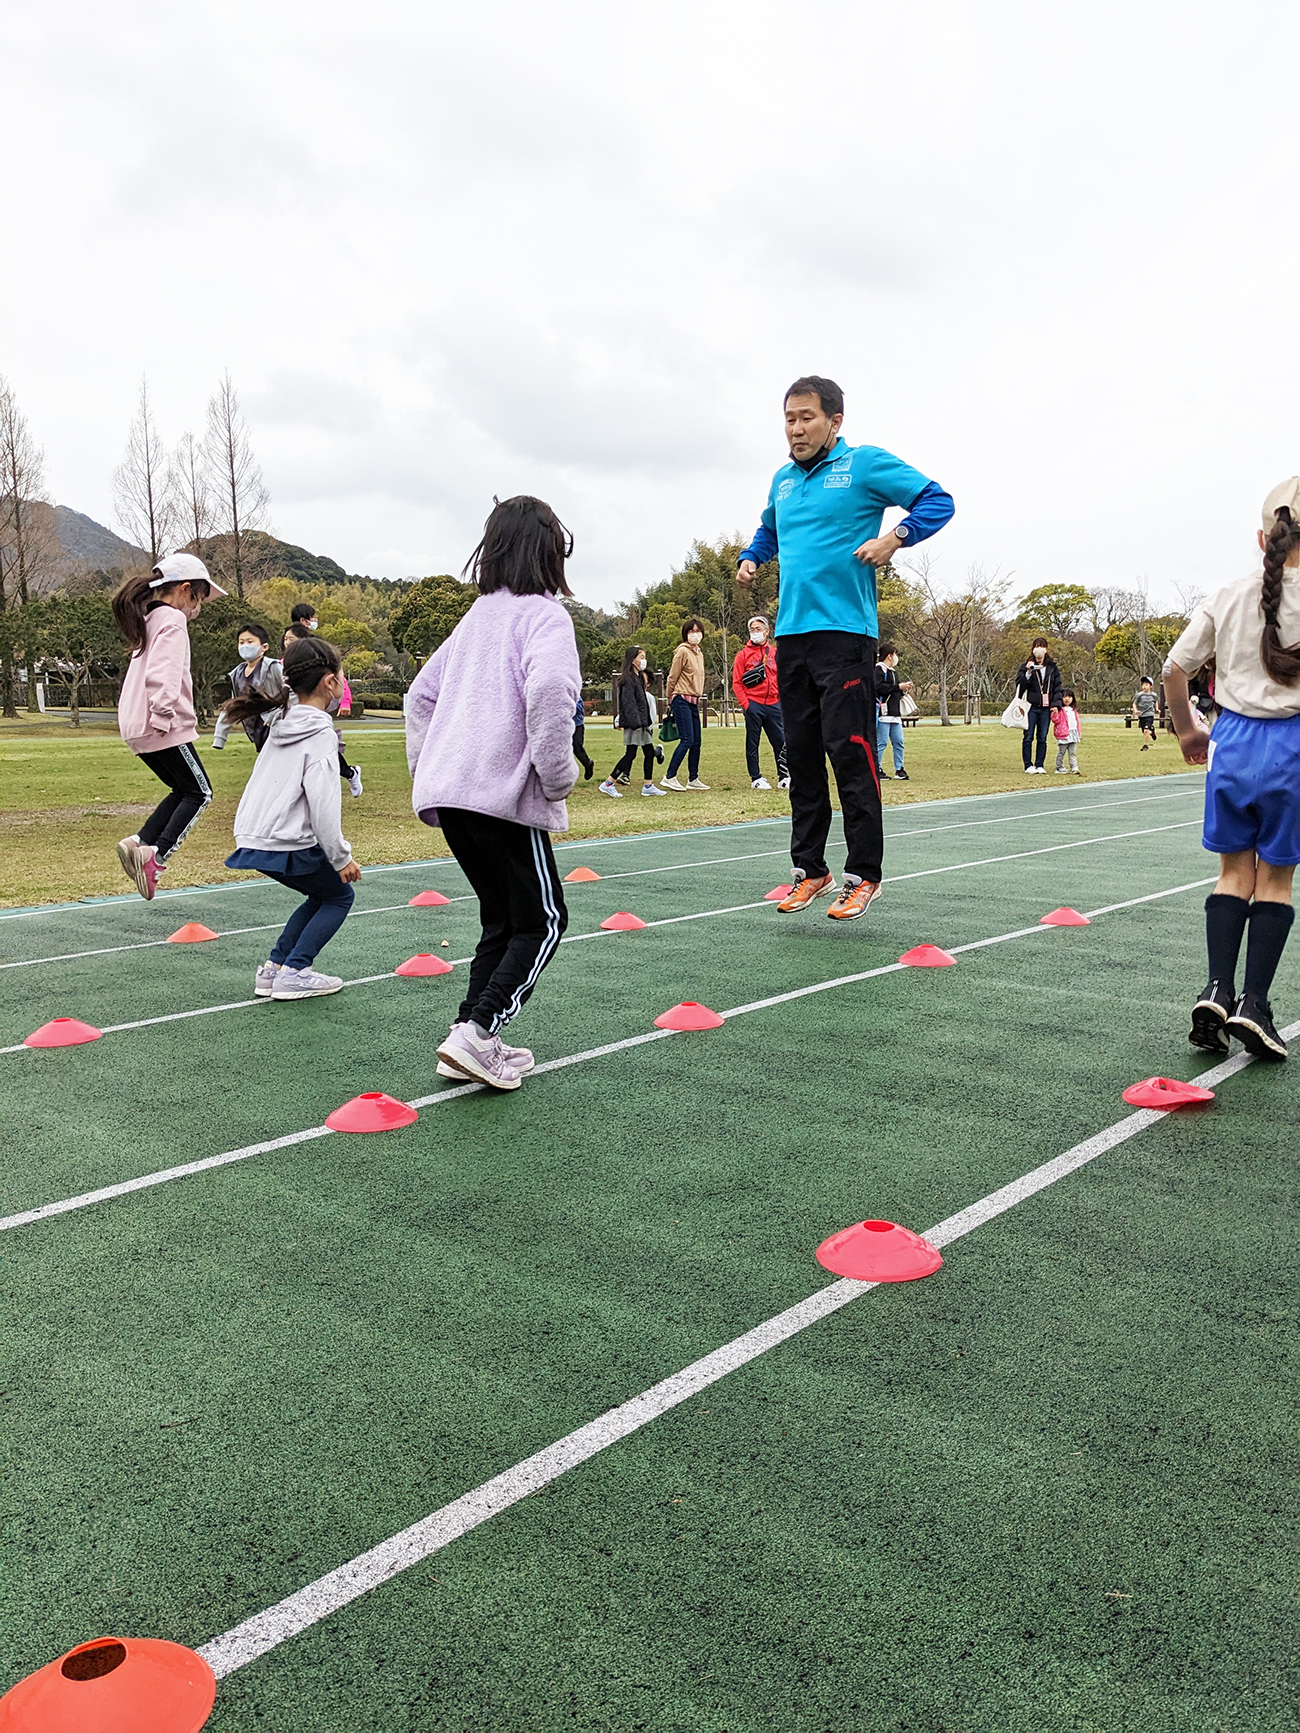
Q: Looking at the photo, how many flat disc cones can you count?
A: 14